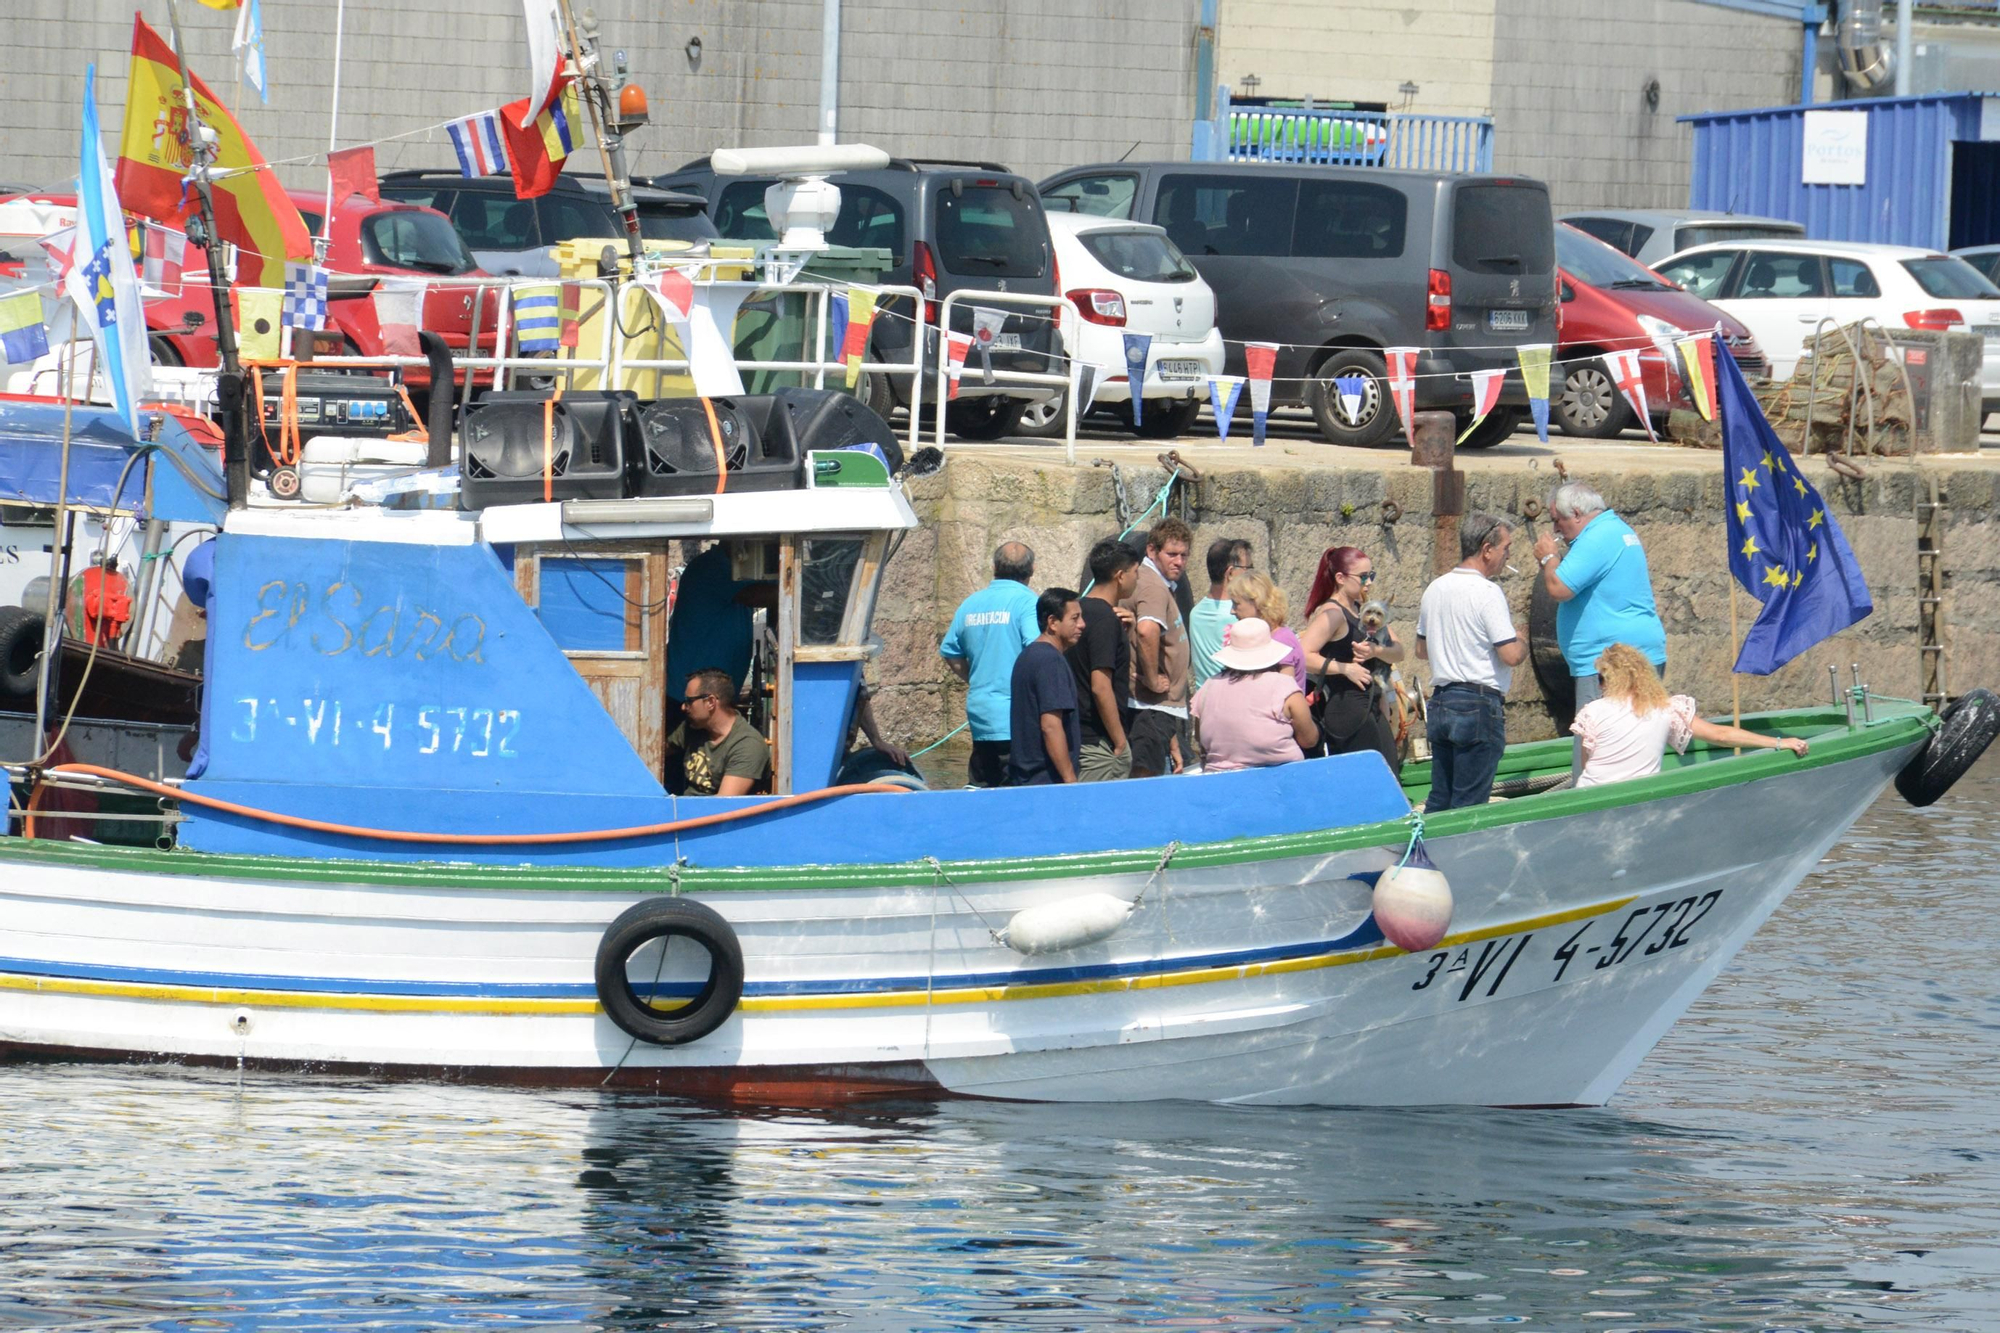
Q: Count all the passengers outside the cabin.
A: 11